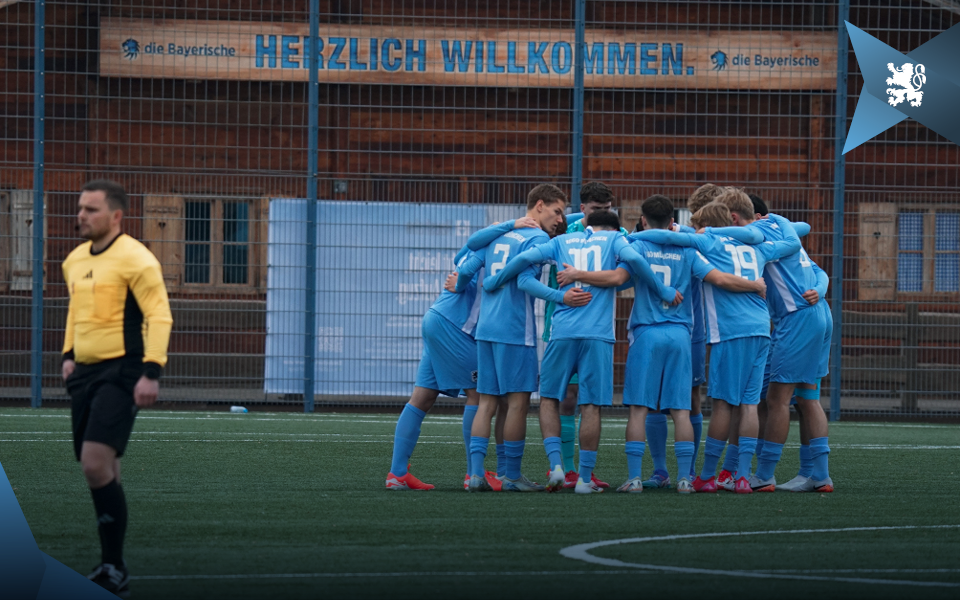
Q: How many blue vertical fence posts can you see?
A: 4